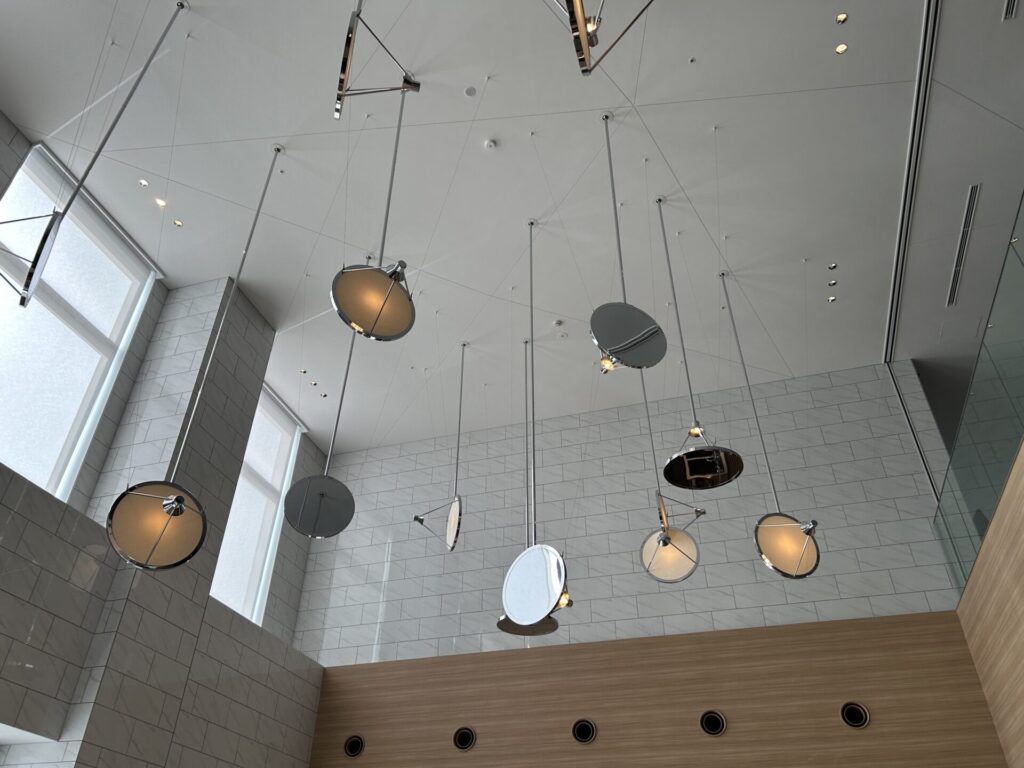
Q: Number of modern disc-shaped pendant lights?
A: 14